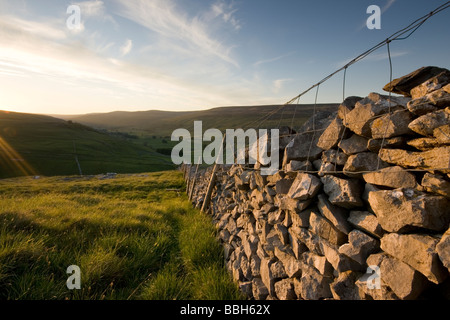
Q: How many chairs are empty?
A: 0